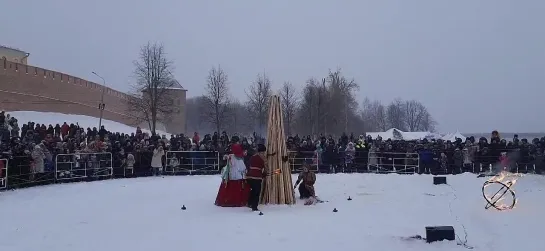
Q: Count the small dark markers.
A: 4